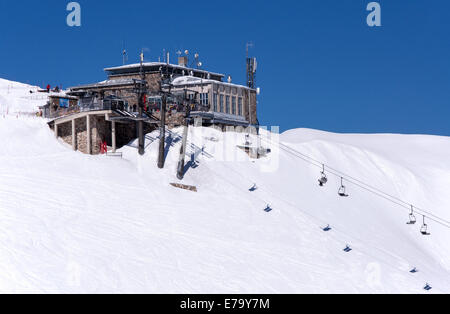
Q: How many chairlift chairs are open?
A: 3